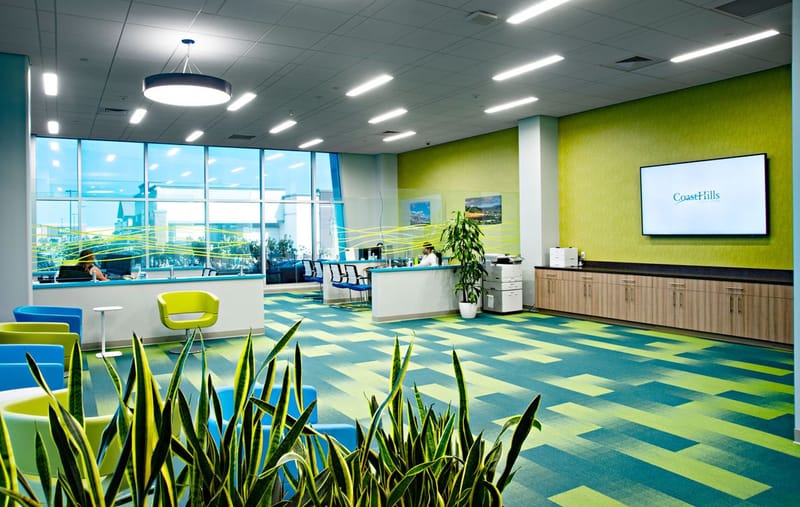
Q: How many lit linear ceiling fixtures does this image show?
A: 14